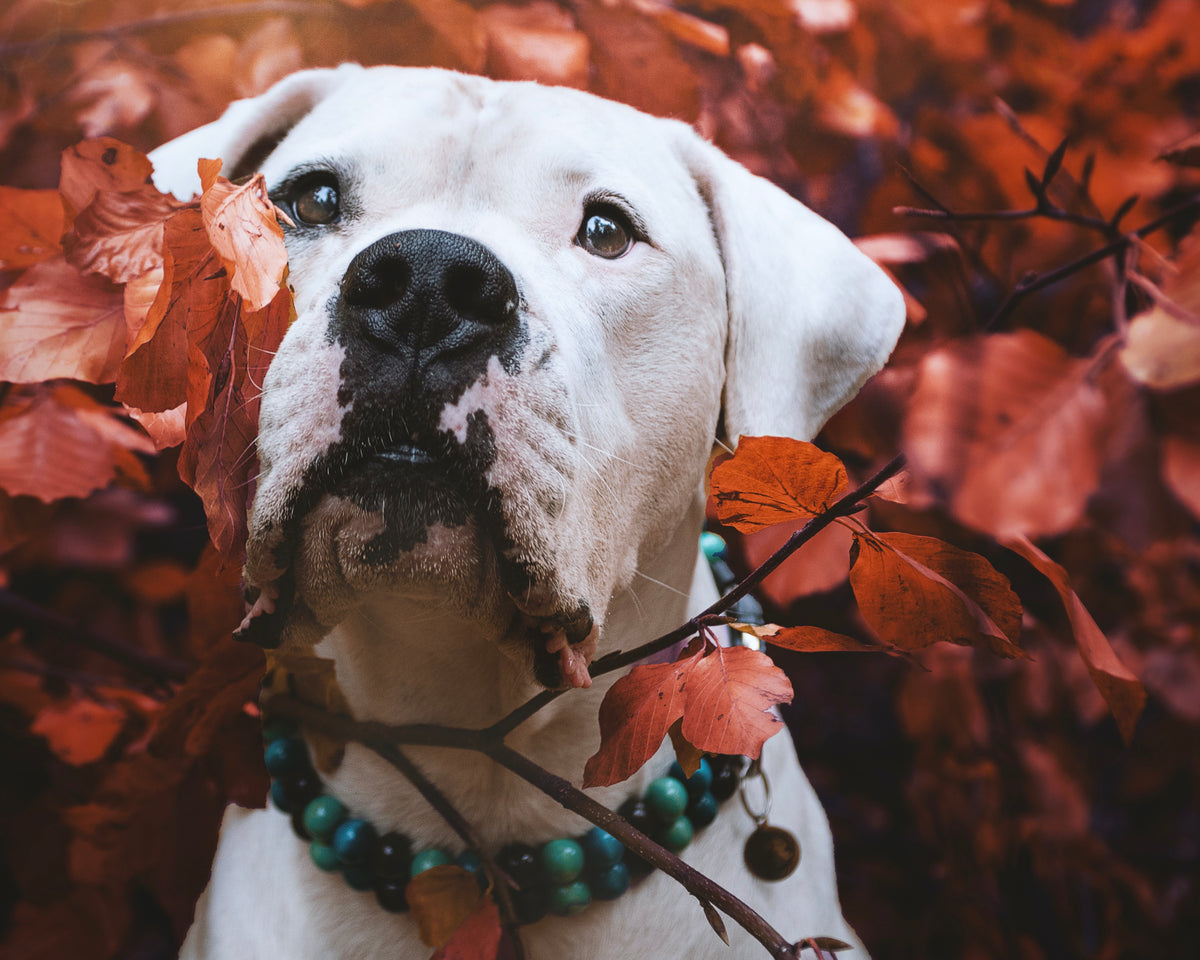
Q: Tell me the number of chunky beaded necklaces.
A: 1